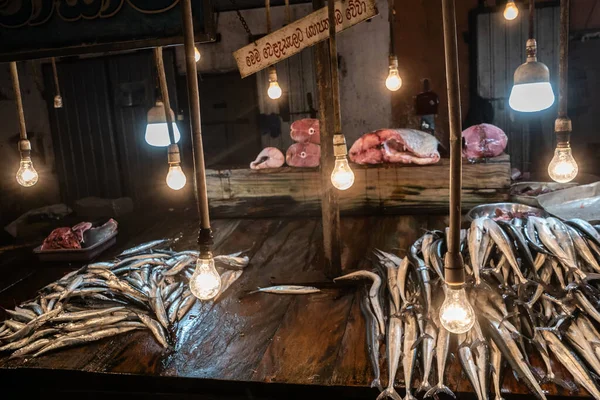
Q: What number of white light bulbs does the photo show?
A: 2